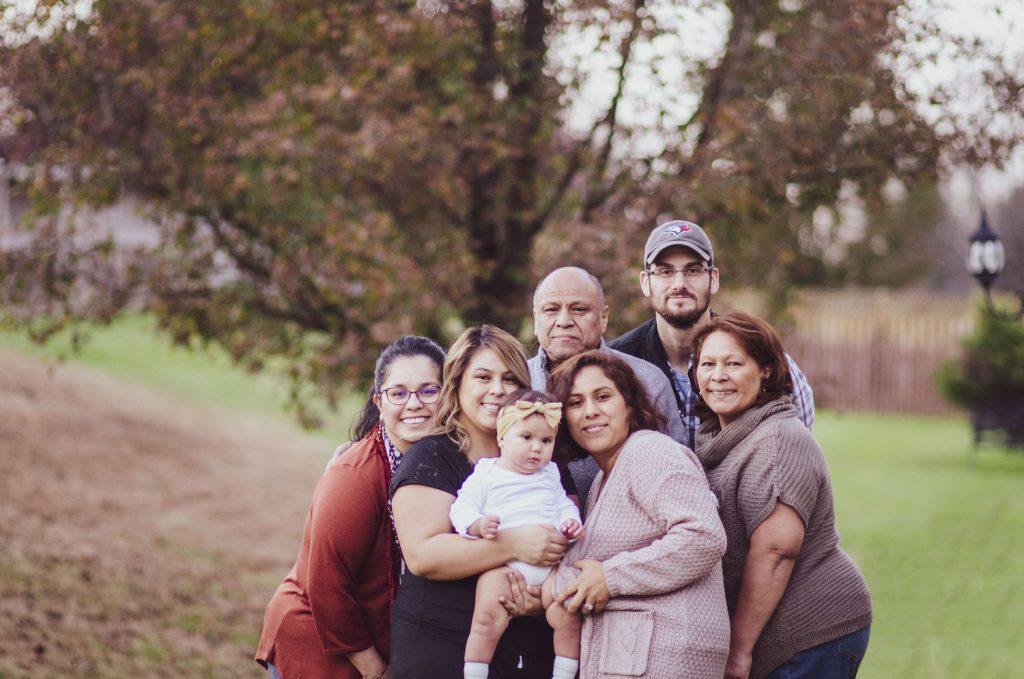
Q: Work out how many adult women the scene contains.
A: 4